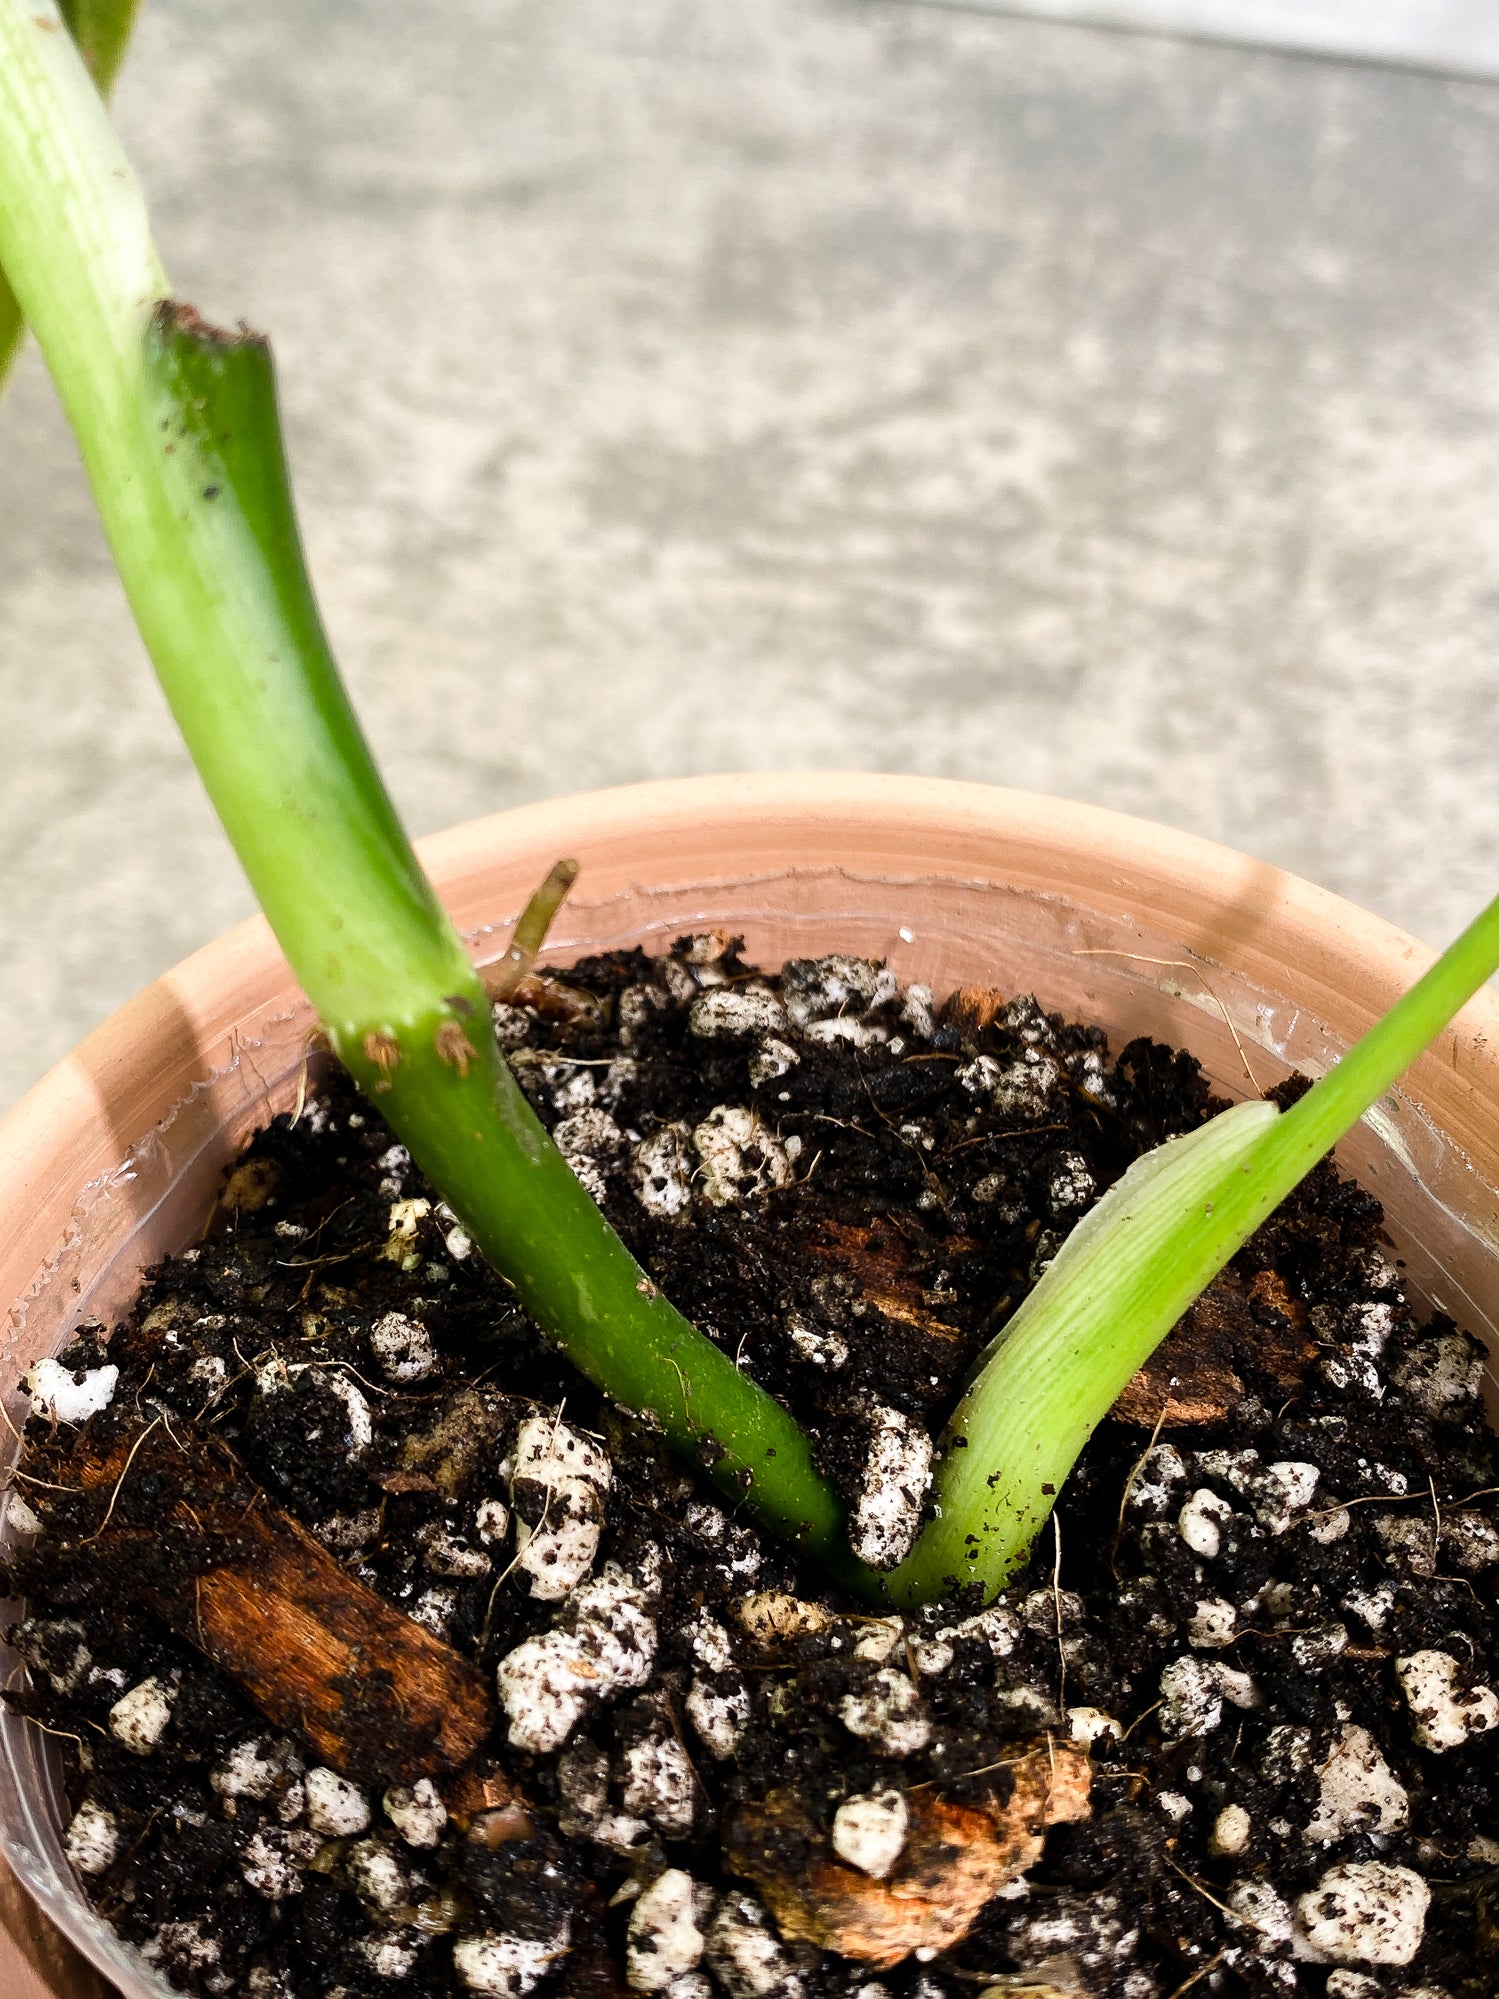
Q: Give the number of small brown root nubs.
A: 2